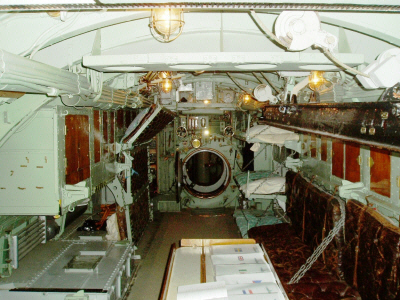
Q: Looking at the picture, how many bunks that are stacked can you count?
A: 3